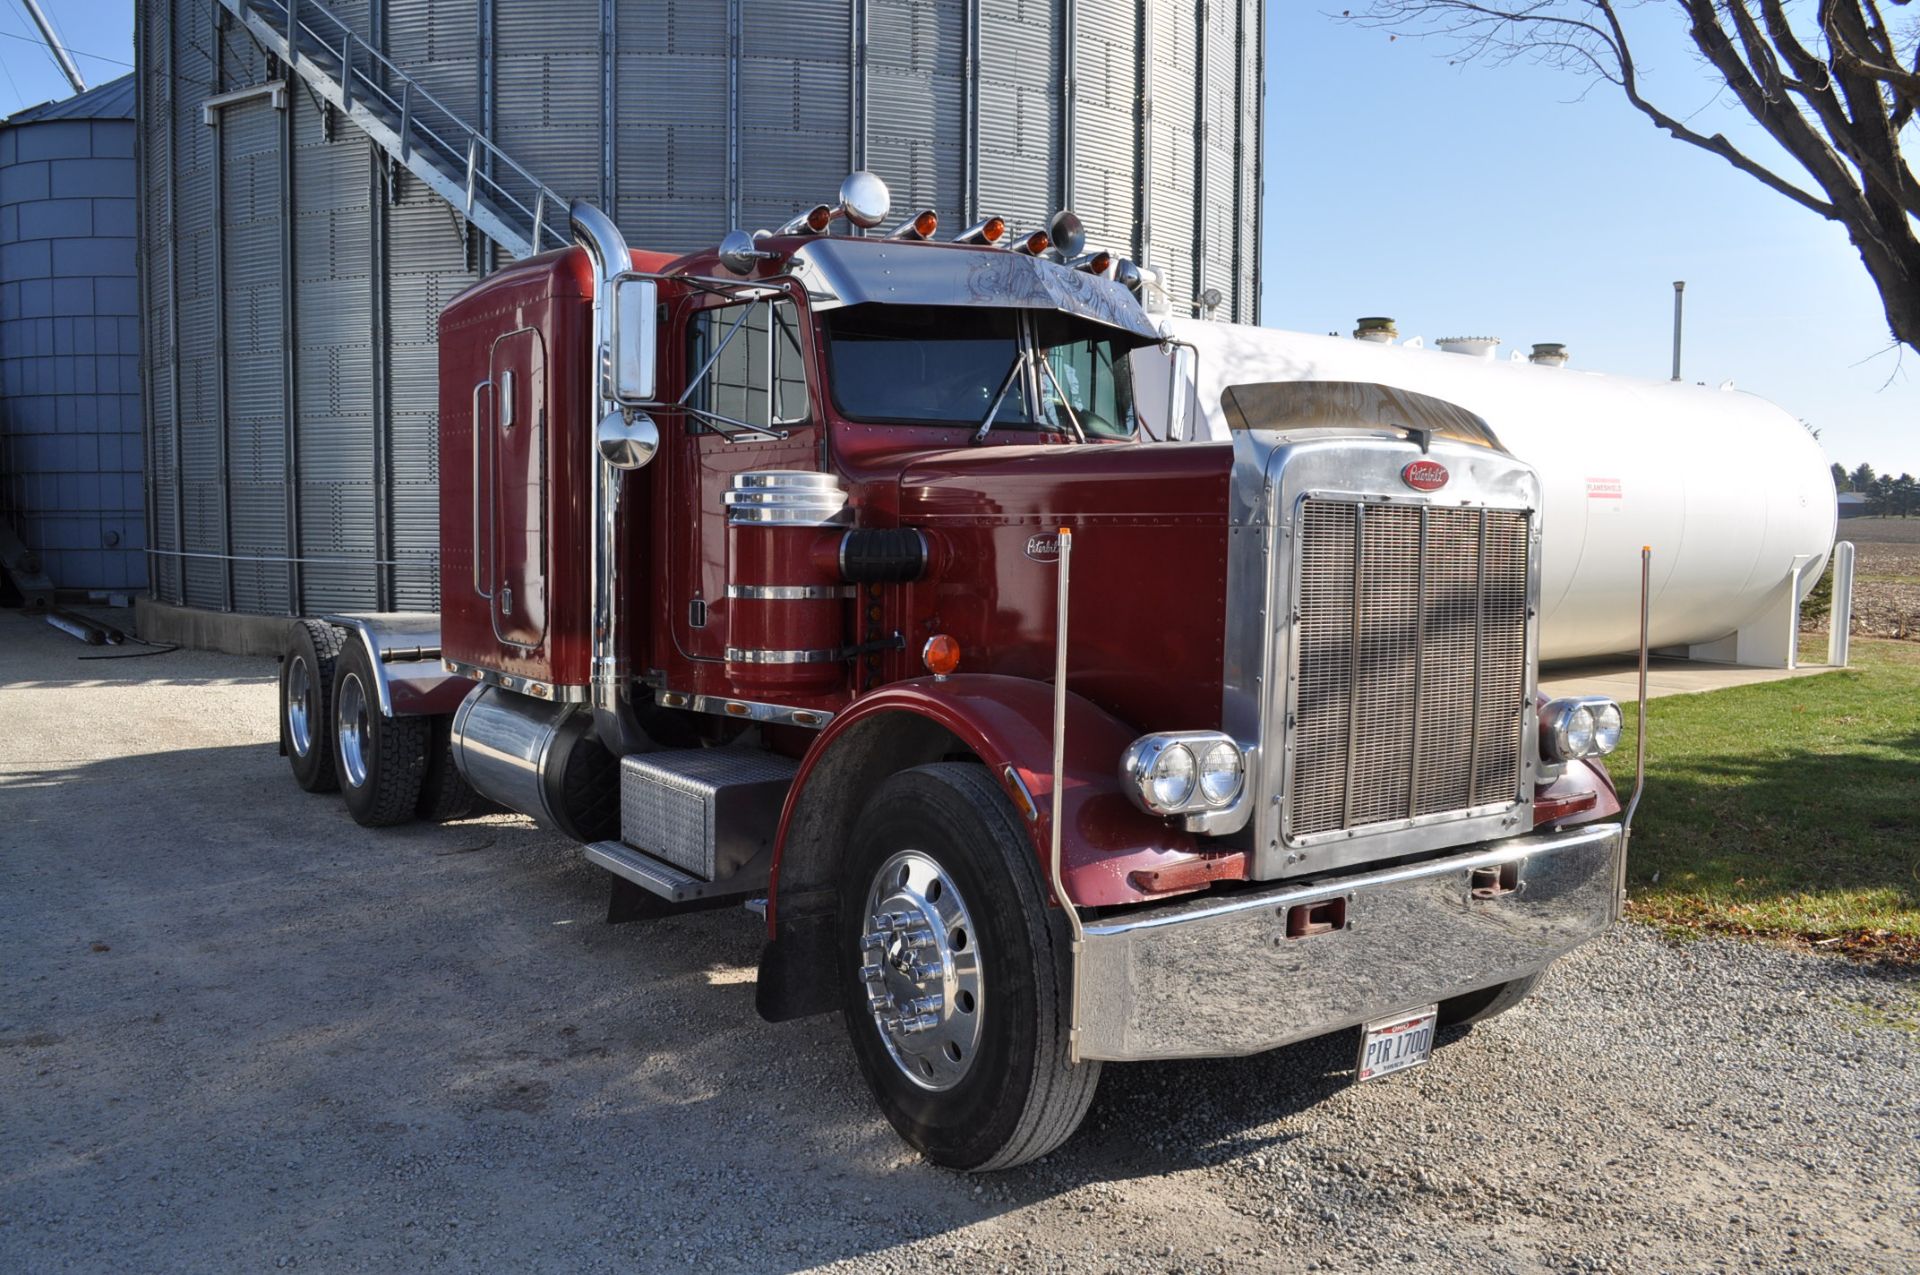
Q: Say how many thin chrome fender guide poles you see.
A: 2